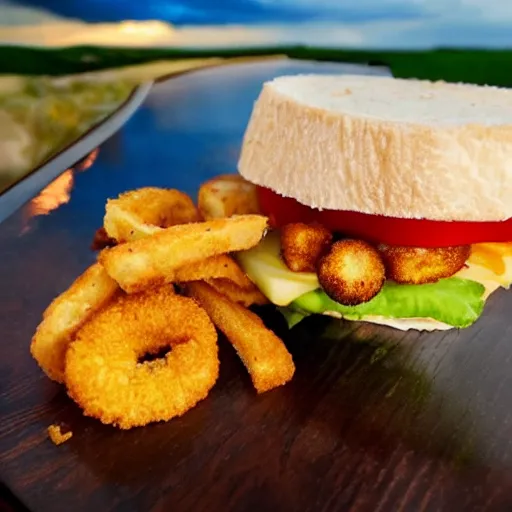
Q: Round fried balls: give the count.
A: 3